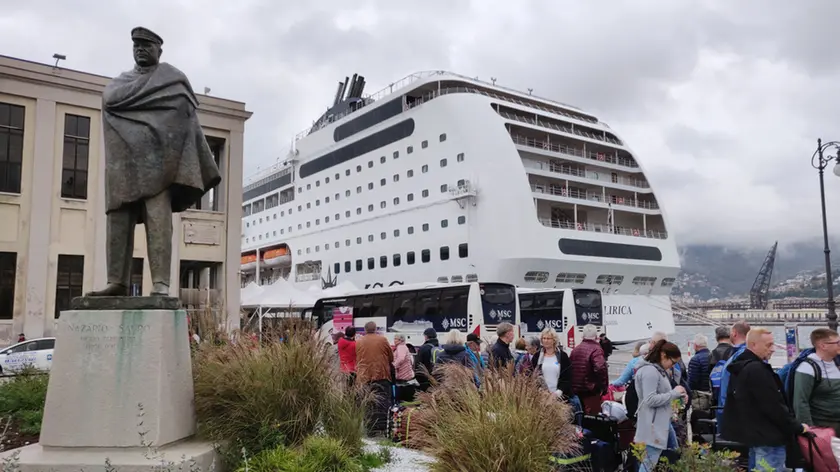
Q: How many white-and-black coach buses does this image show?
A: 2